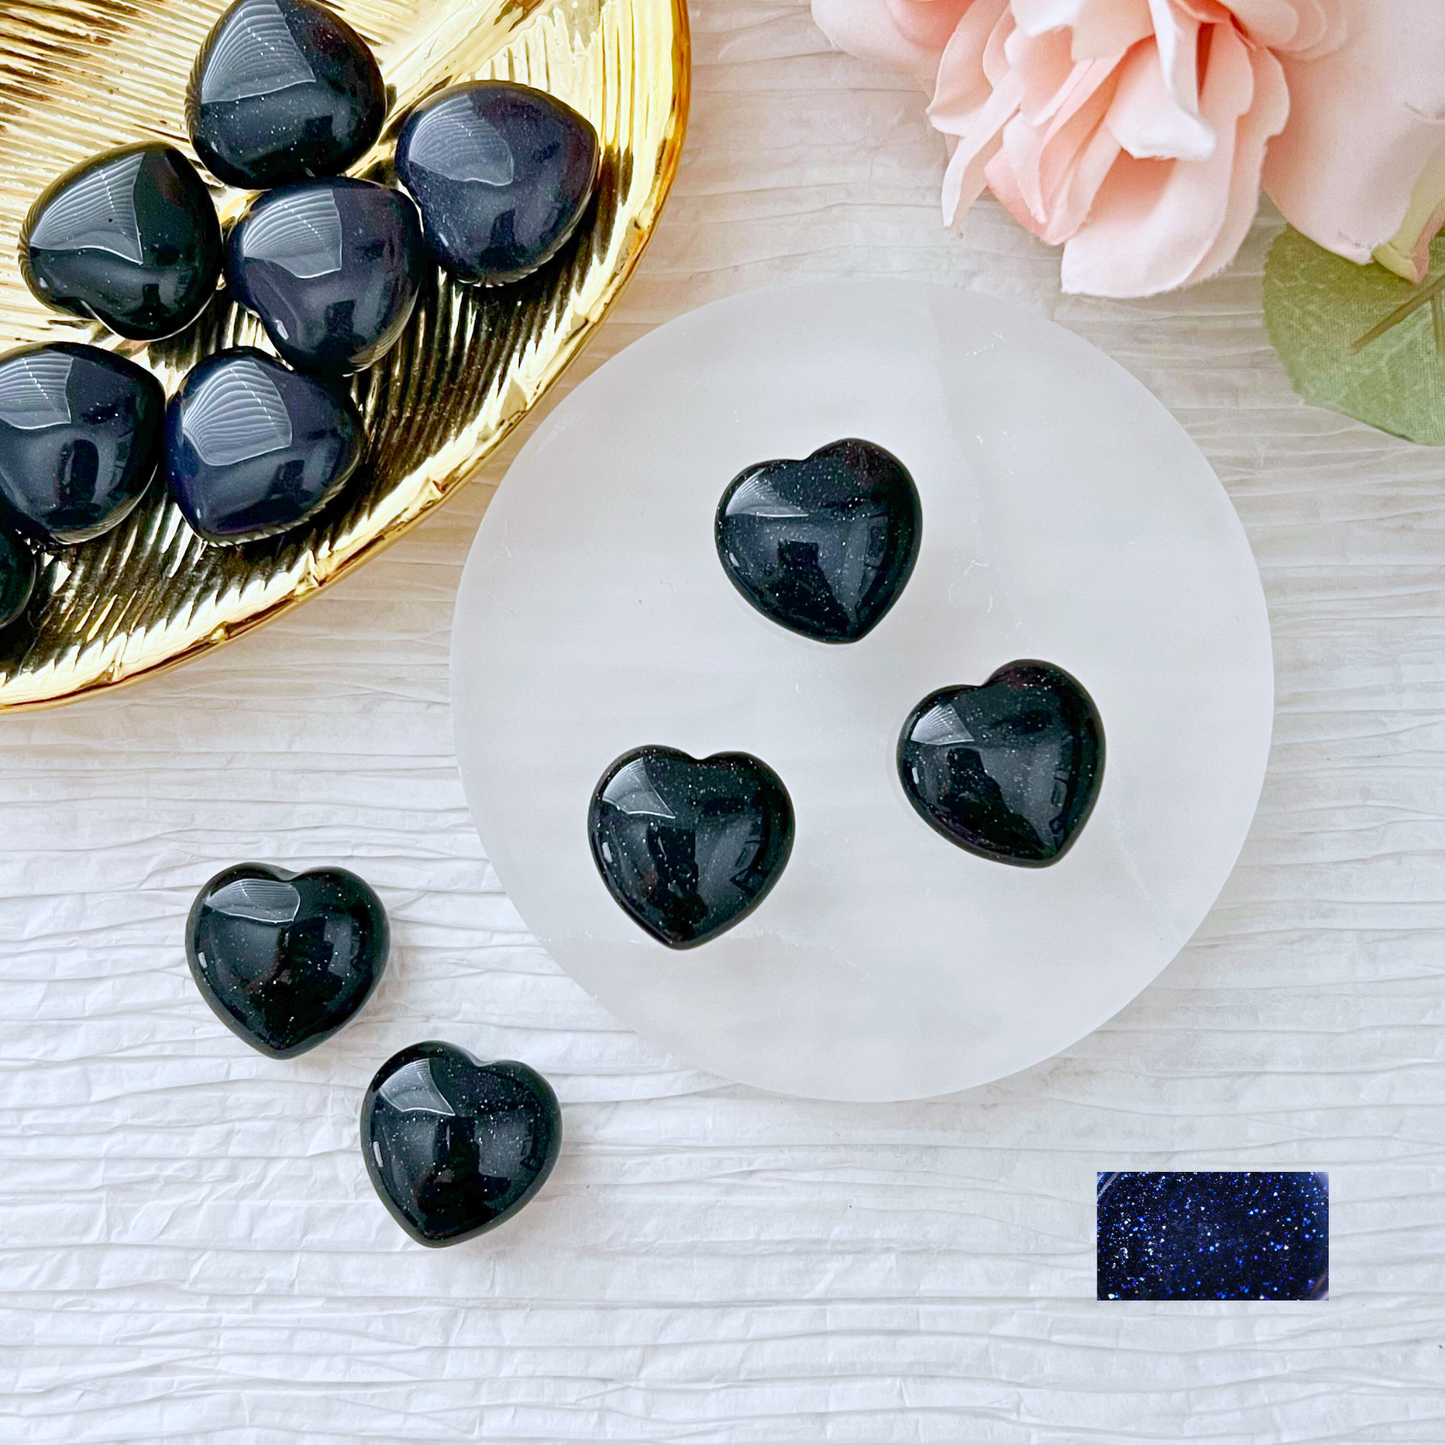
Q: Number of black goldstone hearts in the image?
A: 12